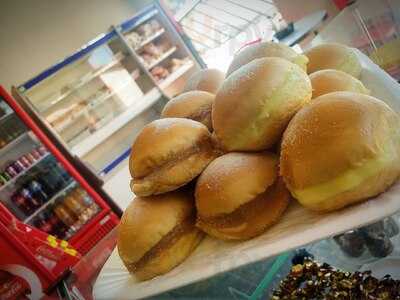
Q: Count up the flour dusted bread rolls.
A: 10